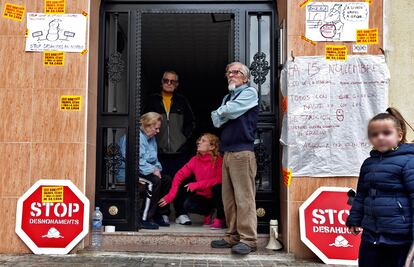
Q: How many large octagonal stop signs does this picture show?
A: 2